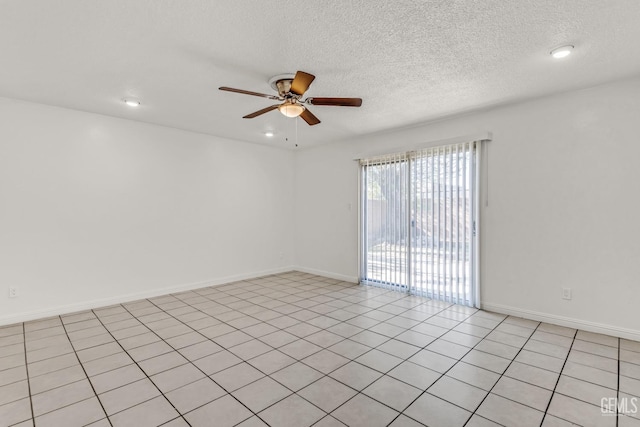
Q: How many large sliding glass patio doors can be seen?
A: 1